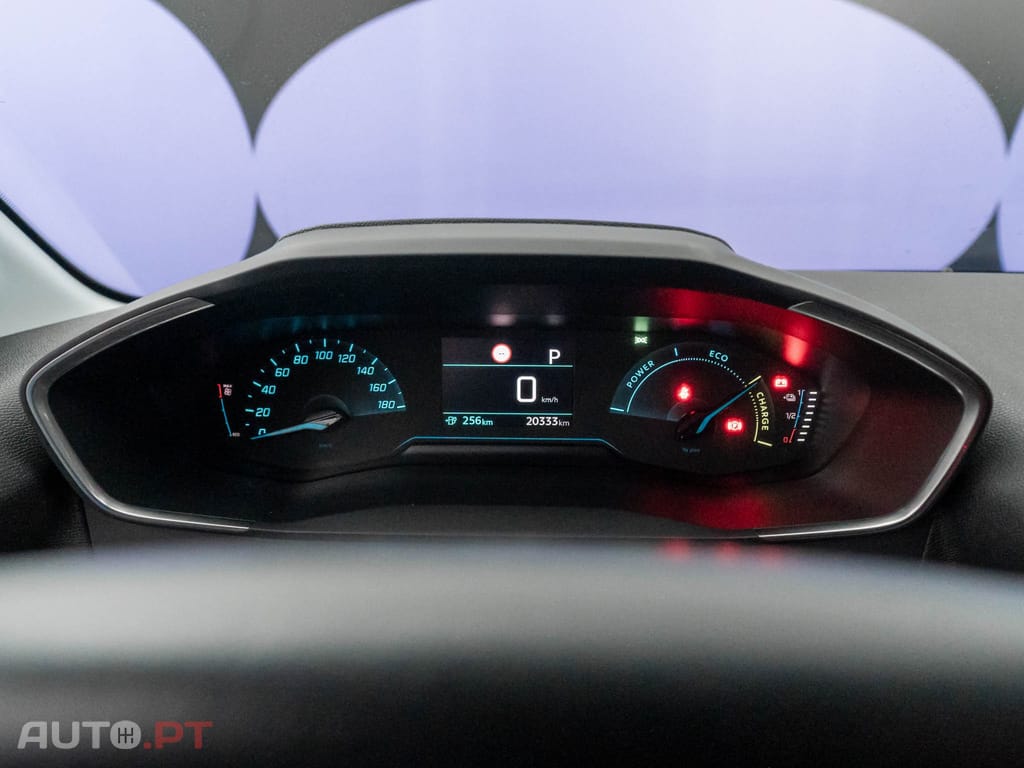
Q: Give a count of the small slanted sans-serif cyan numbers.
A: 10